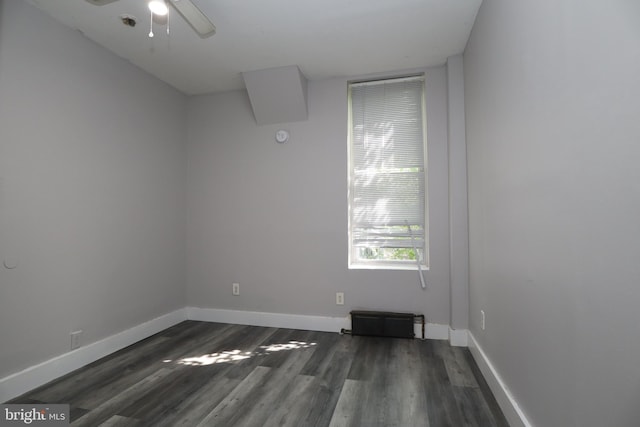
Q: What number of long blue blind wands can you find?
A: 0